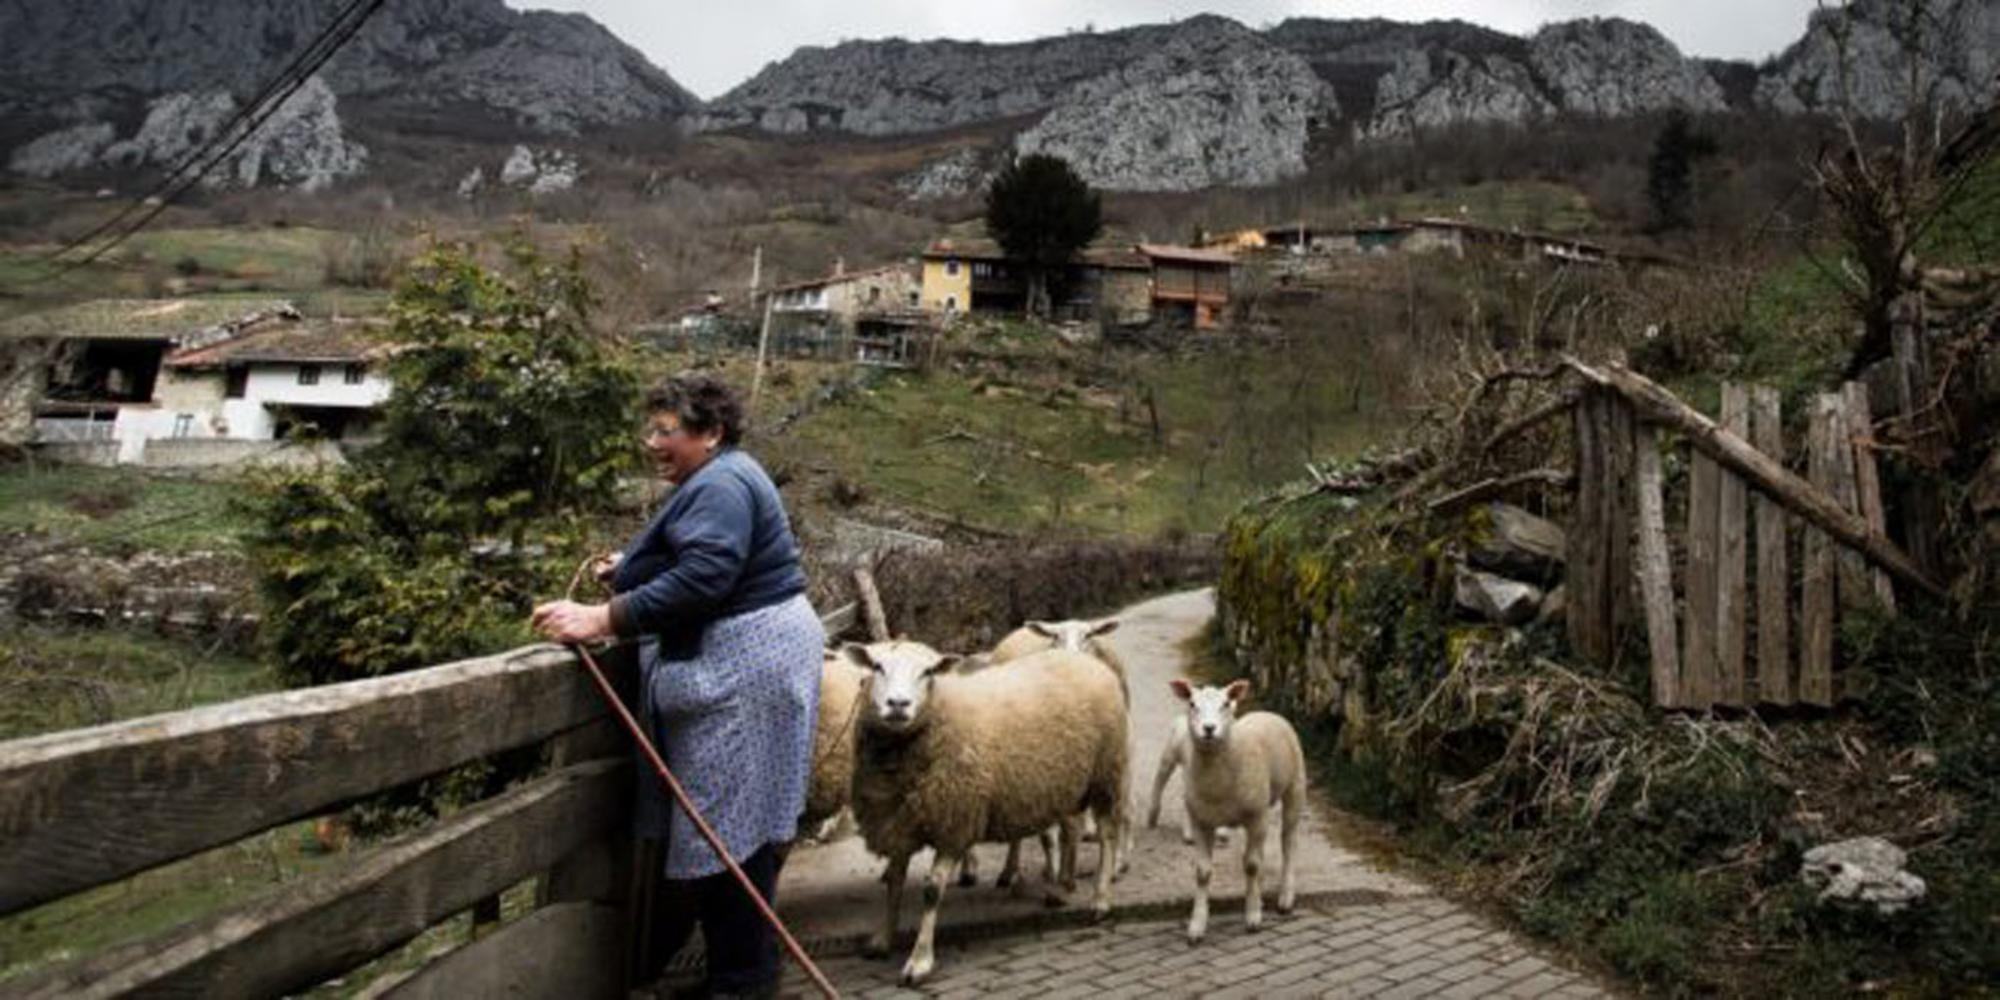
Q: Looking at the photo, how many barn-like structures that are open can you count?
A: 1